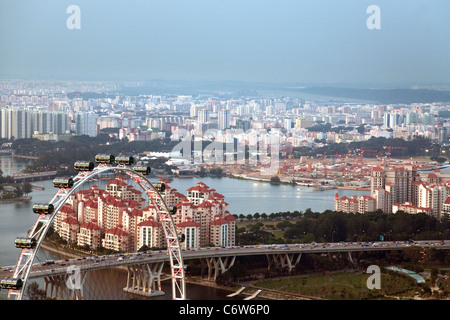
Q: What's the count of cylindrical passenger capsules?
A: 12